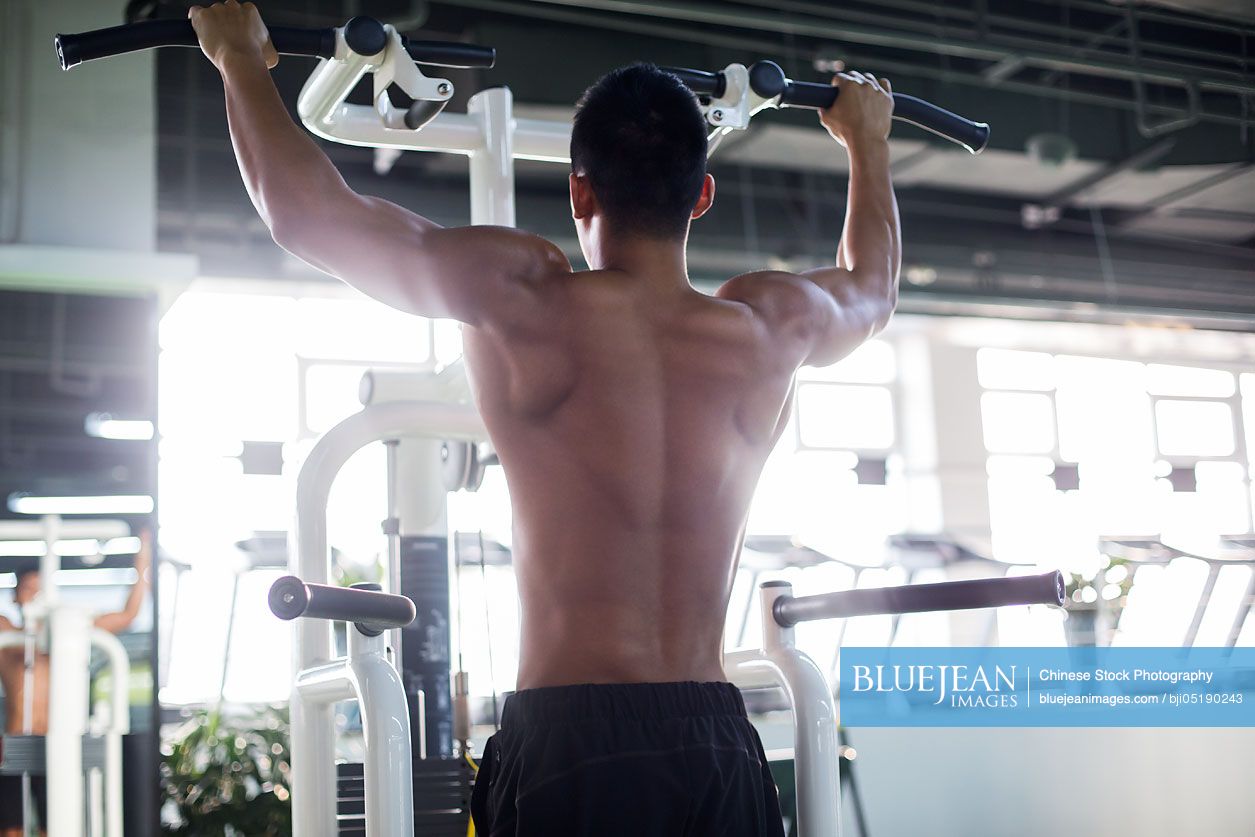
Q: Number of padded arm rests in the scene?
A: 2